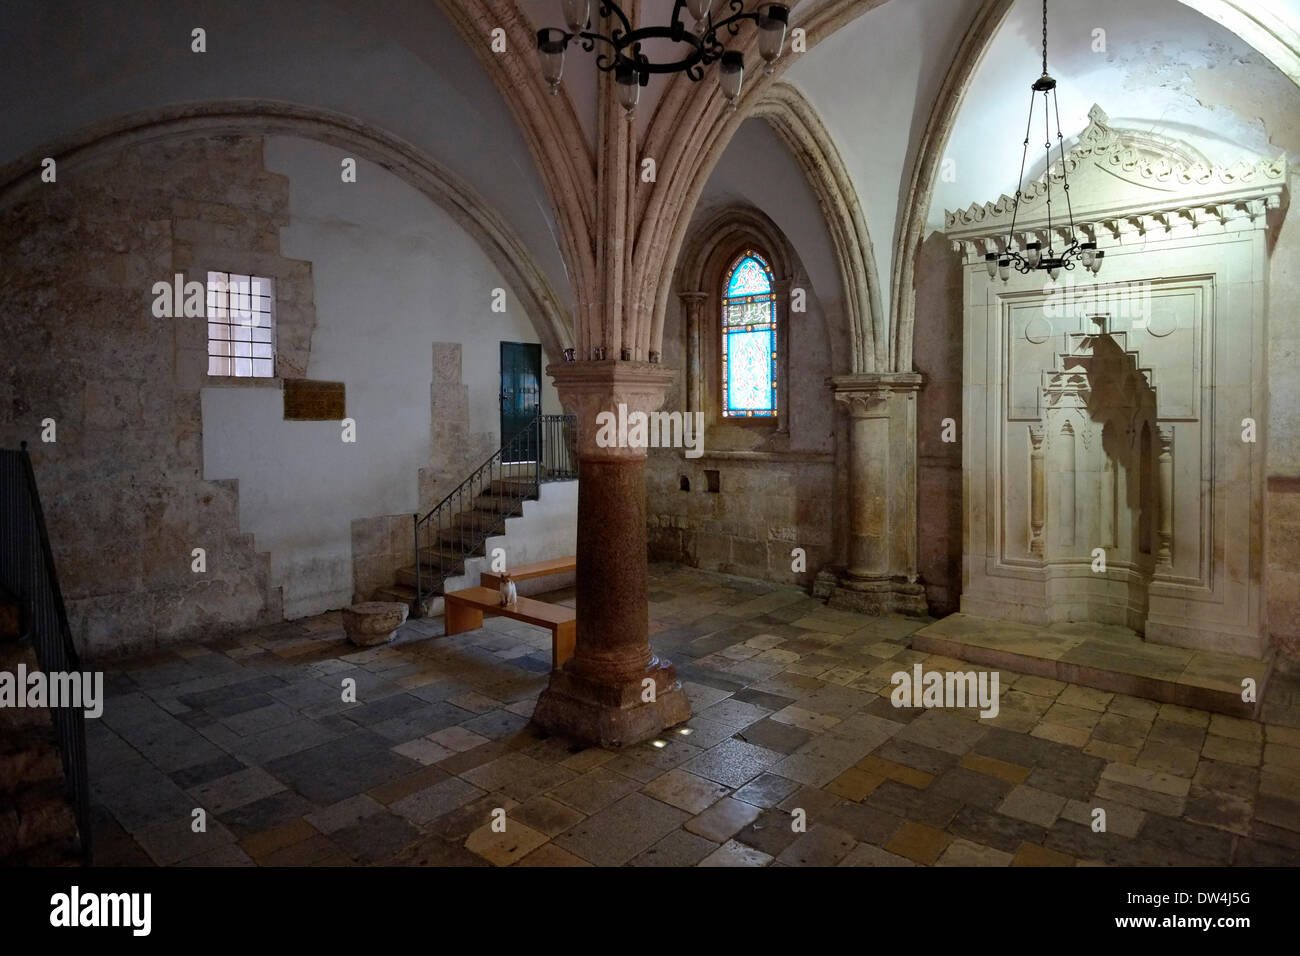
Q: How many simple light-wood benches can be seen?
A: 2